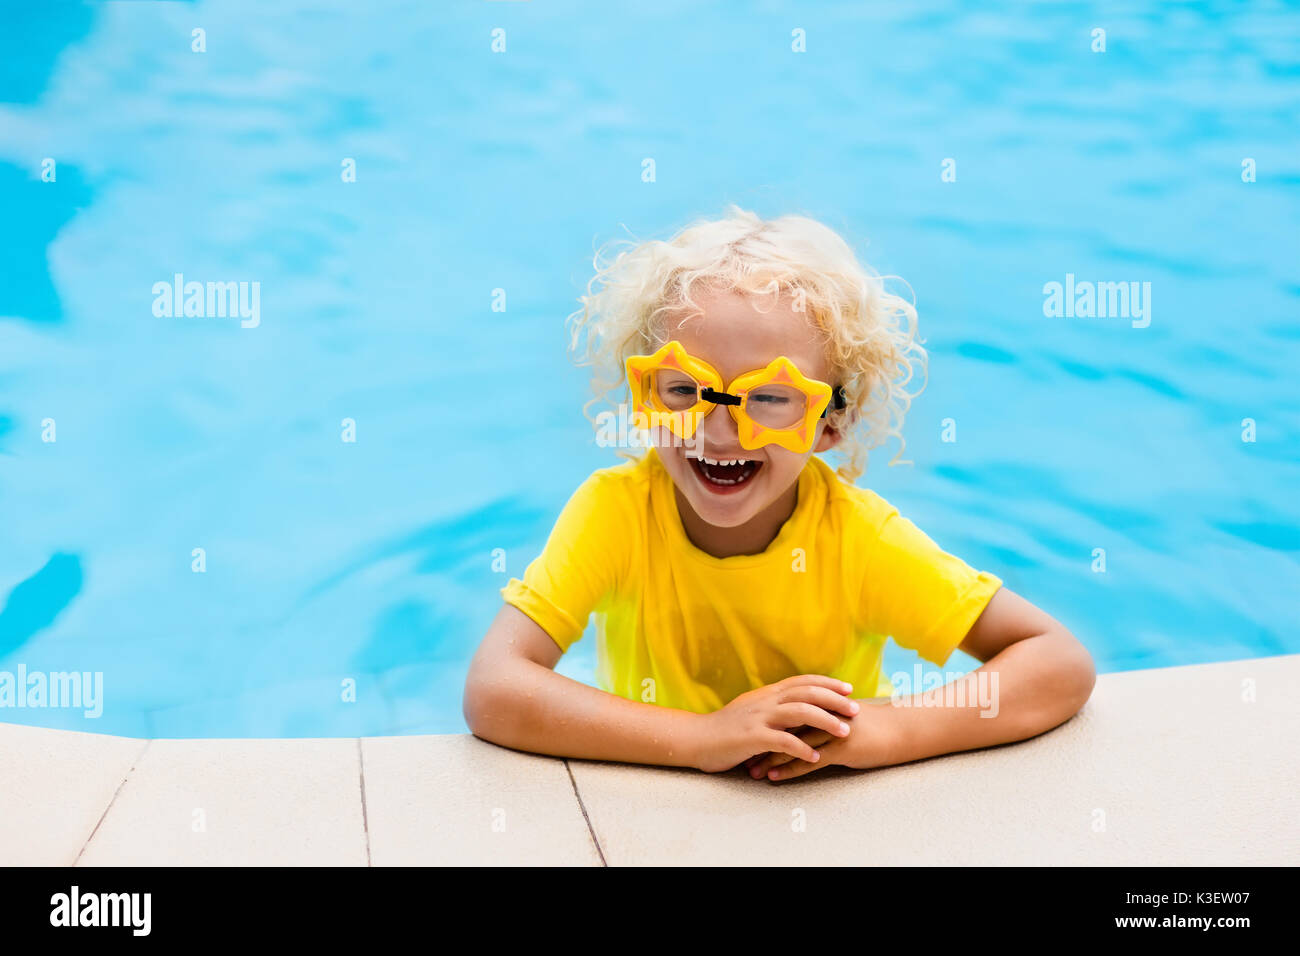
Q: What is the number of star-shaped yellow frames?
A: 2